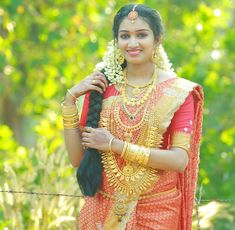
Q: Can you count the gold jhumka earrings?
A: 2